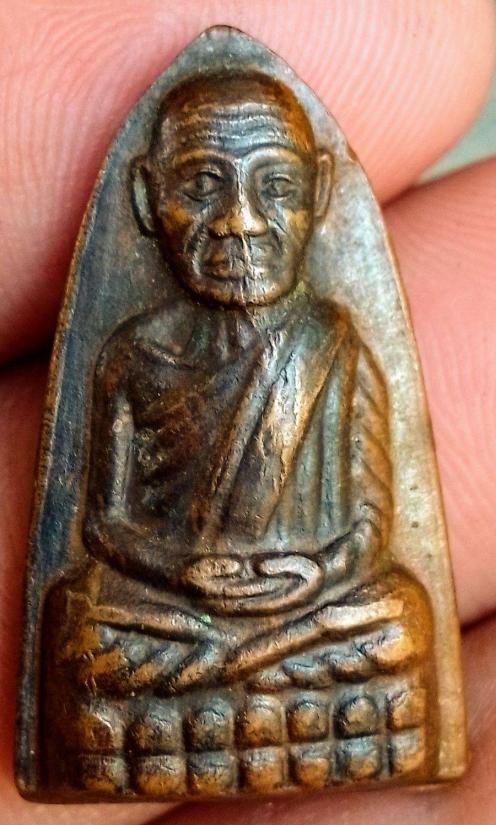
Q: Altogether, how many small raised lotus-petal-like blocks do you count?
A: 14